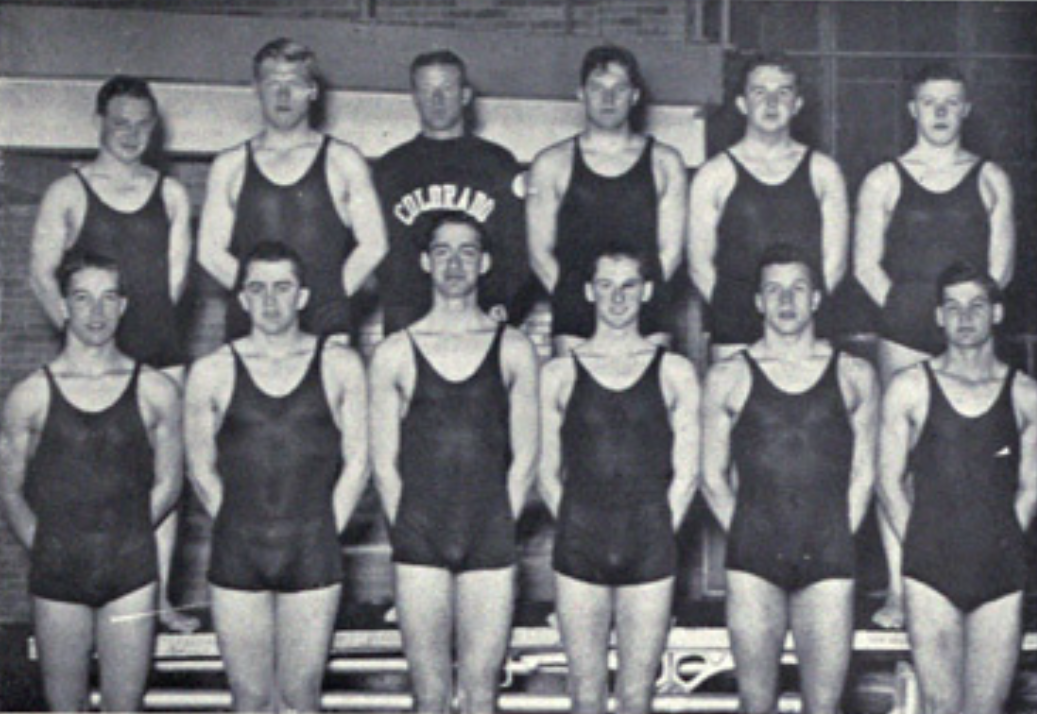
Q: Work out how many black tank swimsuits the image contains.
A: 11